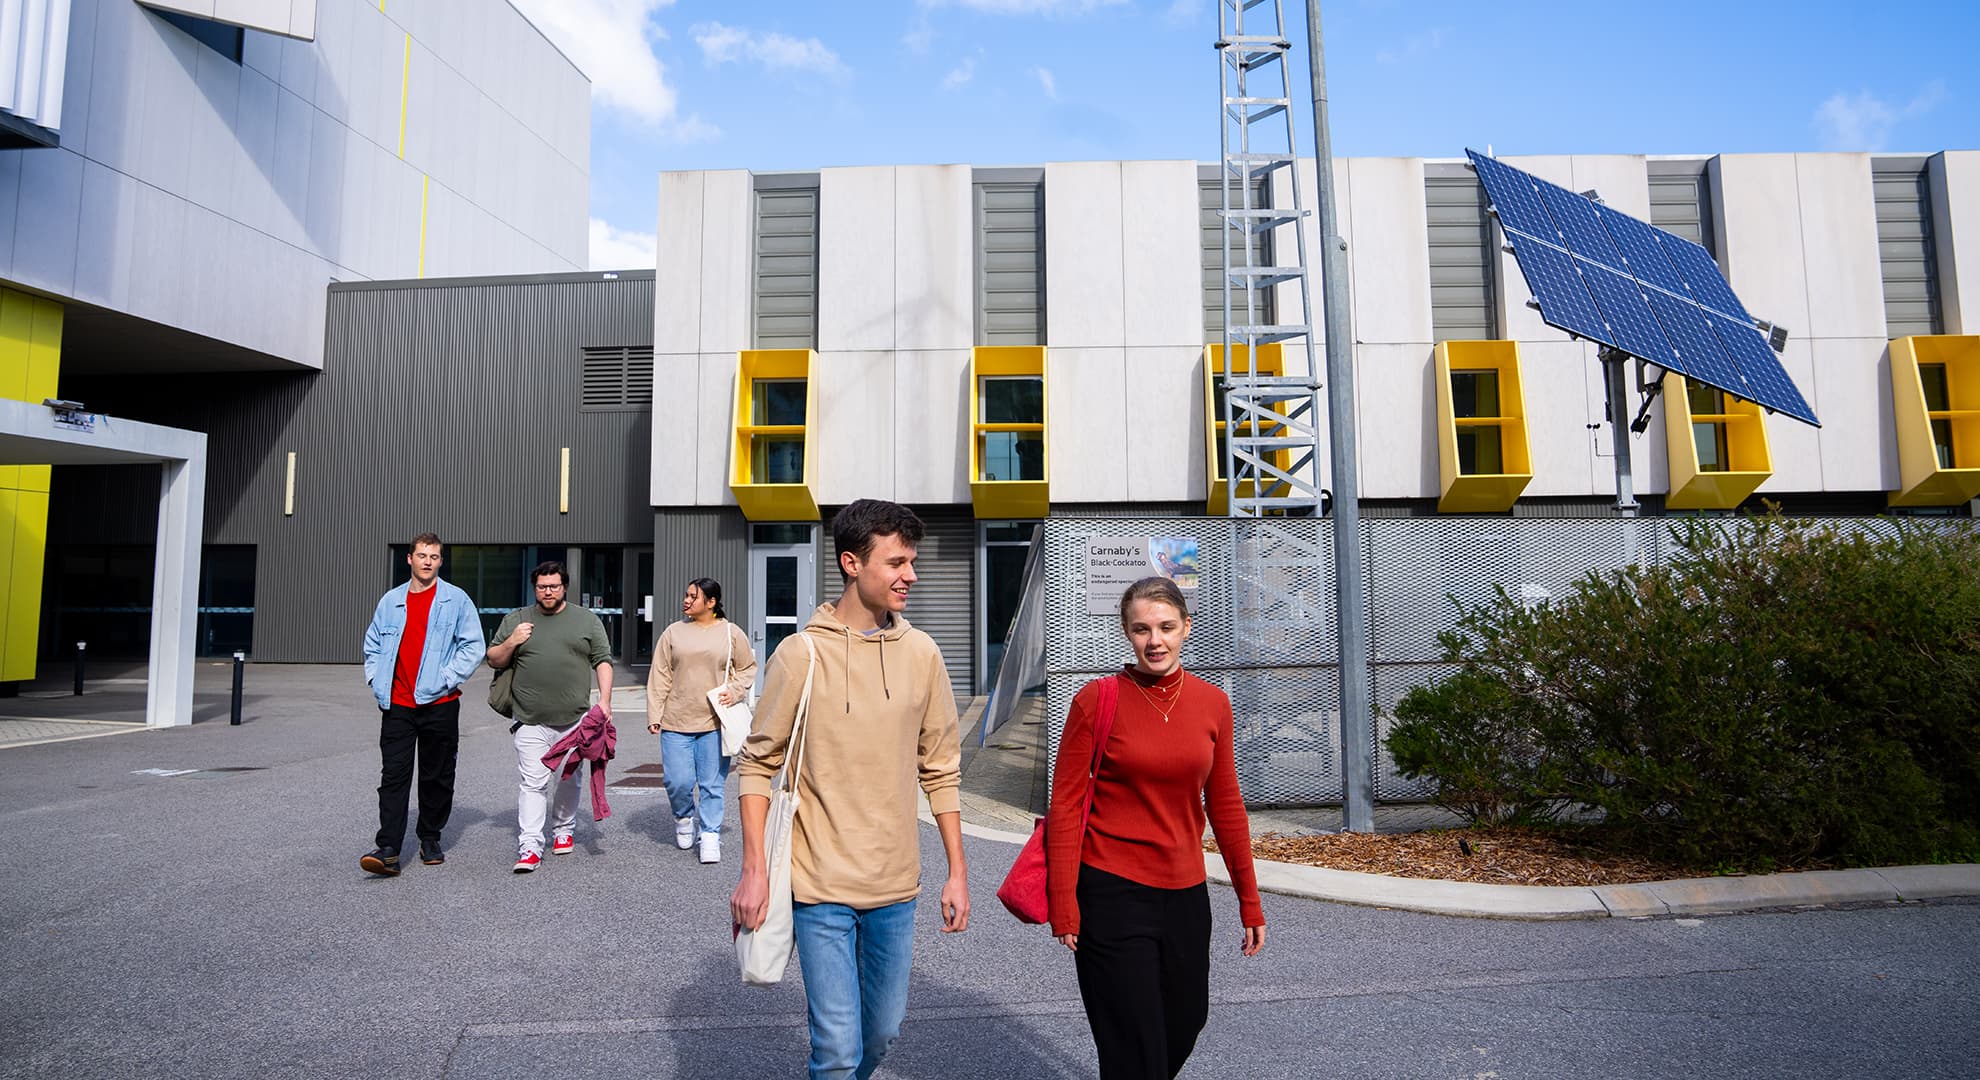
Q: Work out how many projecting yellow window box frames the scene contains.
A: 6